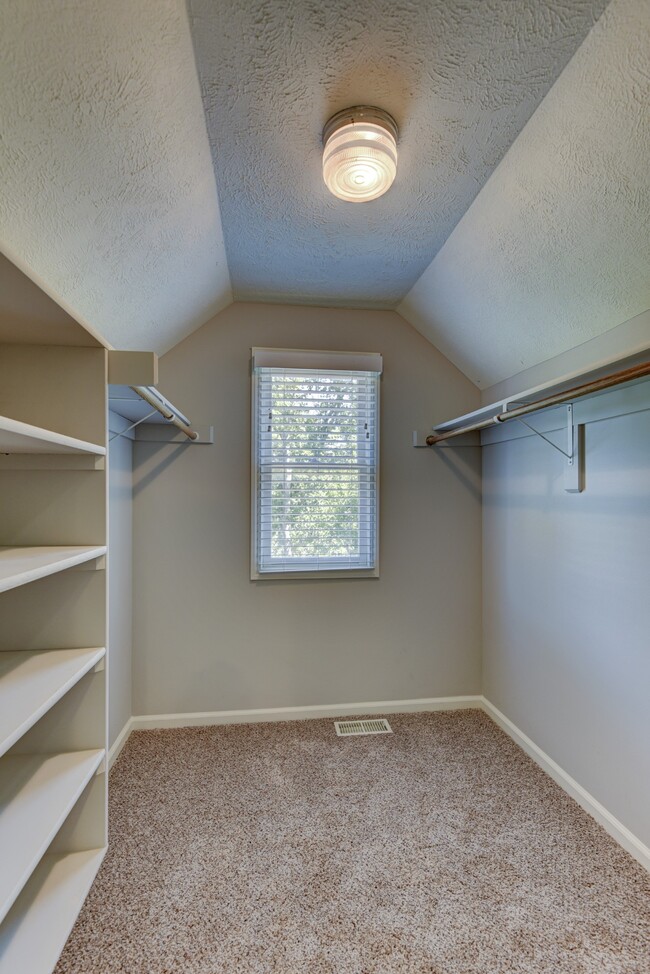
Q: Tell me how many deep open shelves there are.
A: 5